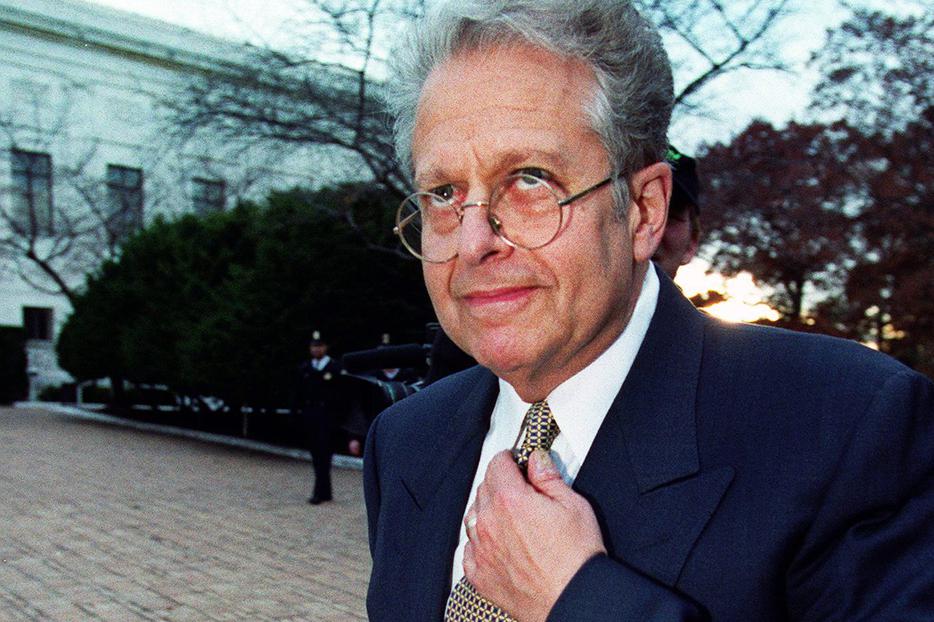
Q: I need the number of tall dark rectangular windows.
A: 3